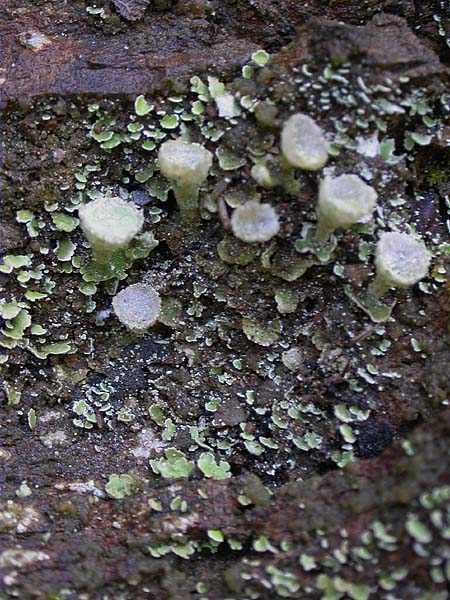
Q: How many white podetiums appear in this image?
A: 7